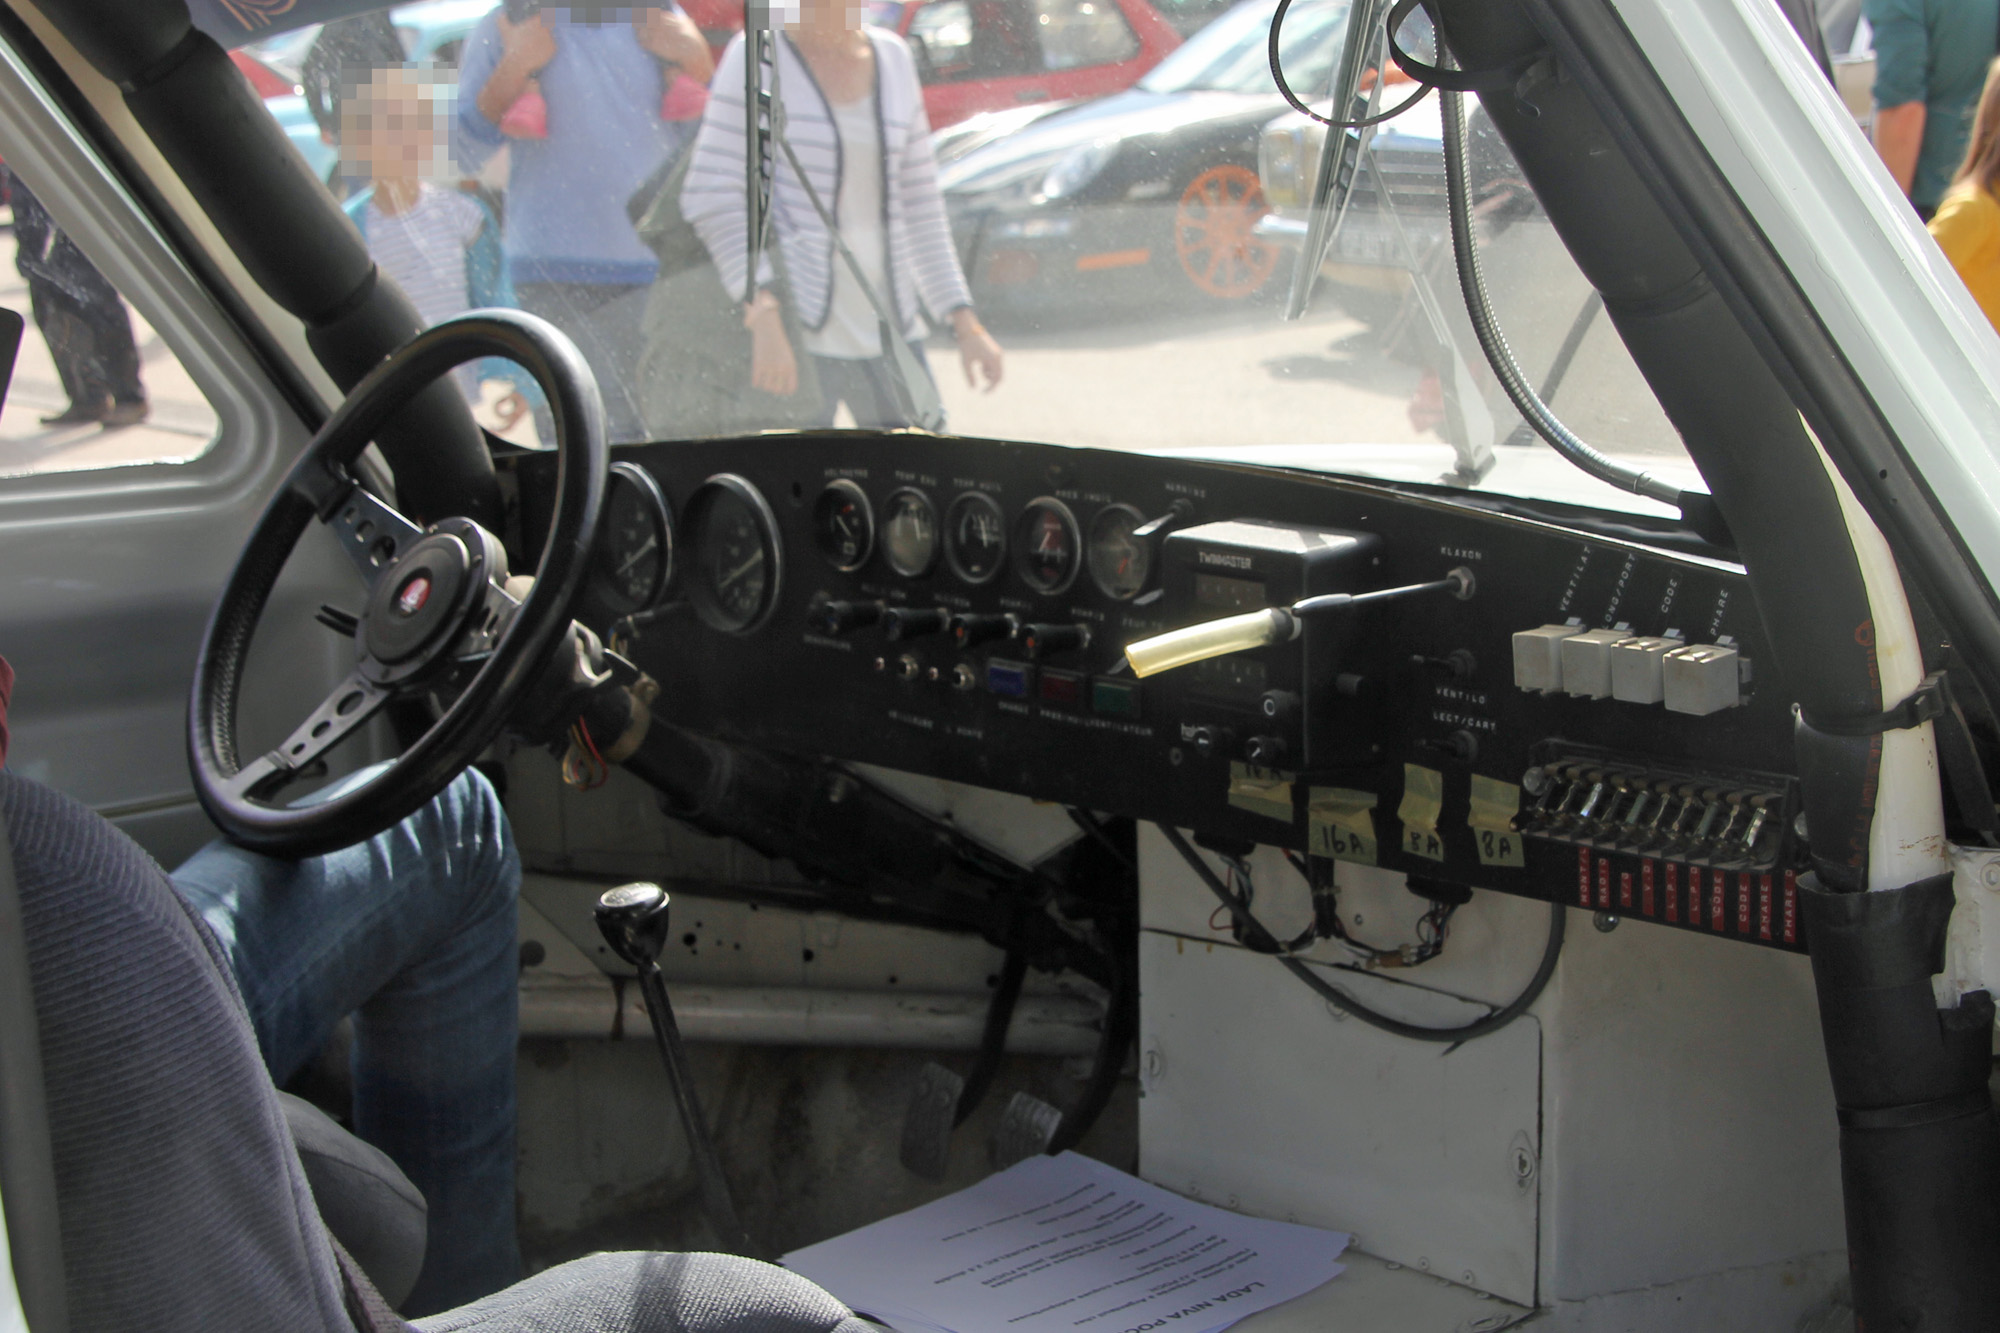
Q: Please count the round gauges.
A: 7